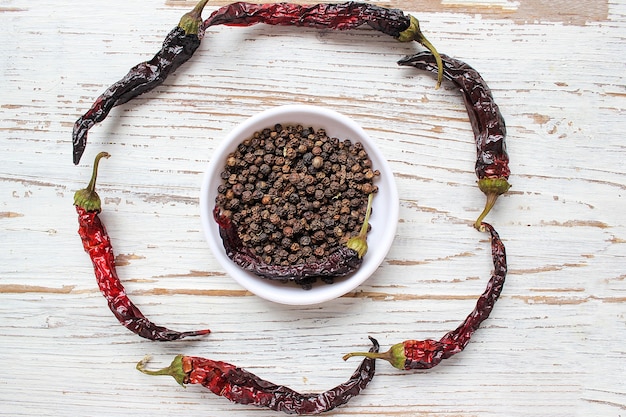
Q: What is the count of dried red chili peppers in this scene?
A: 7